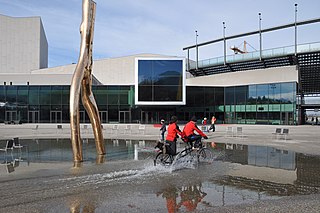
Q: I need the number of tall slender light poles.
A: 4